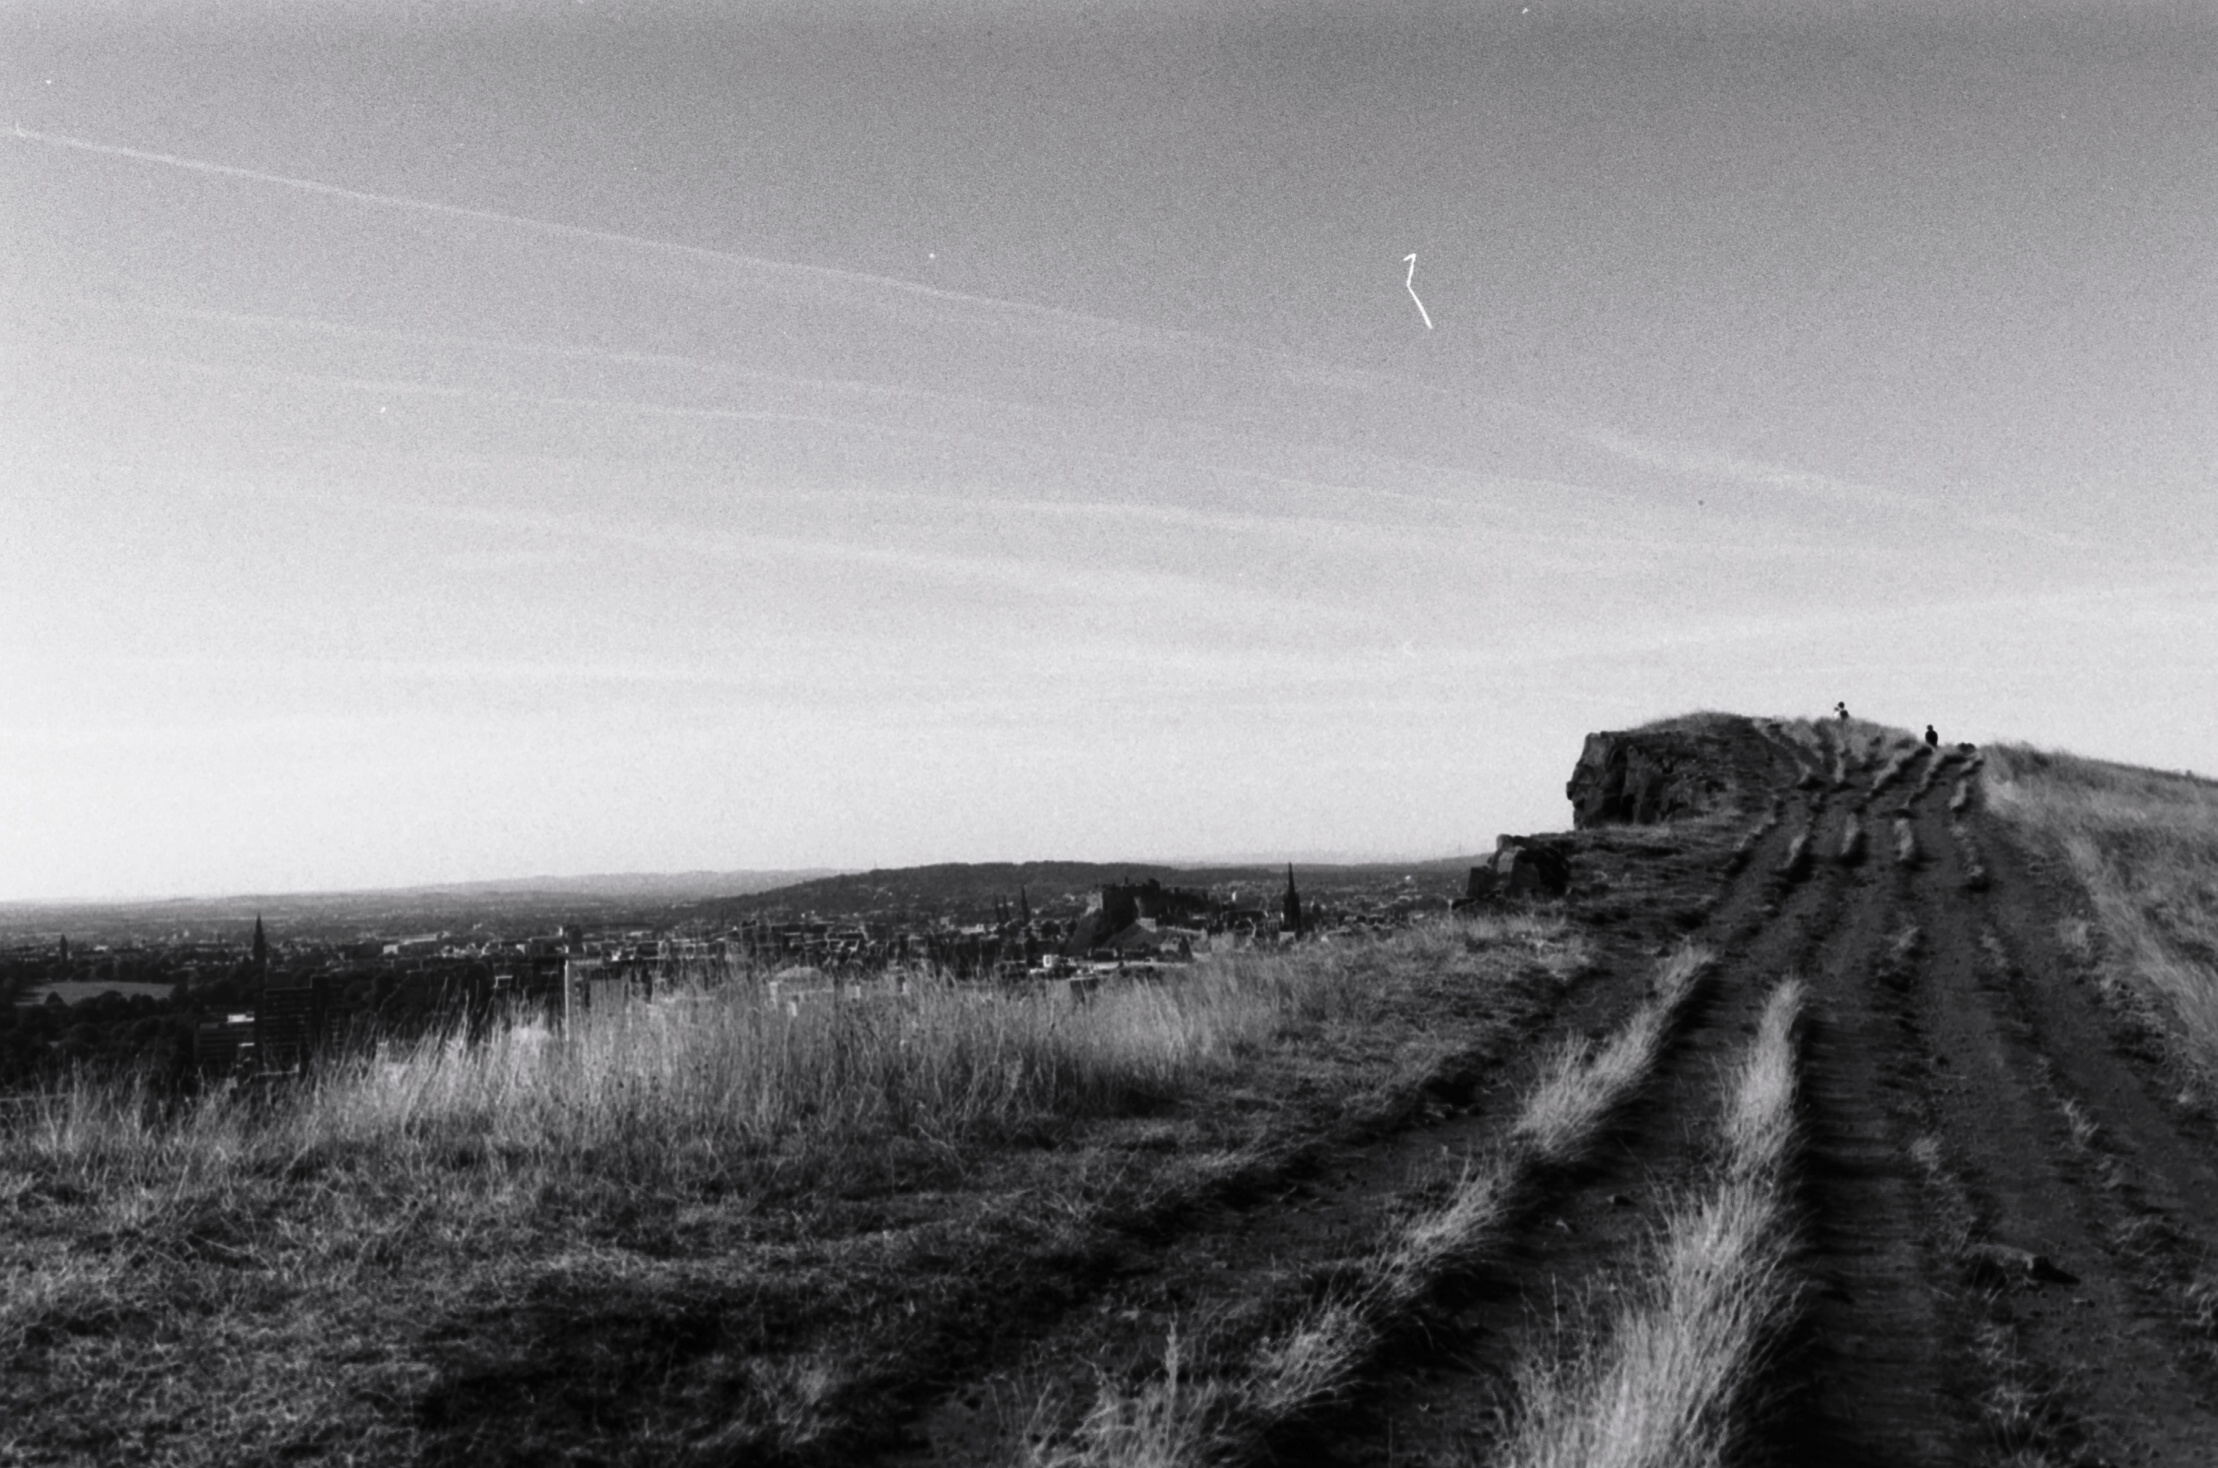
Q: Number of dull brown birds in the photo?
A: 0